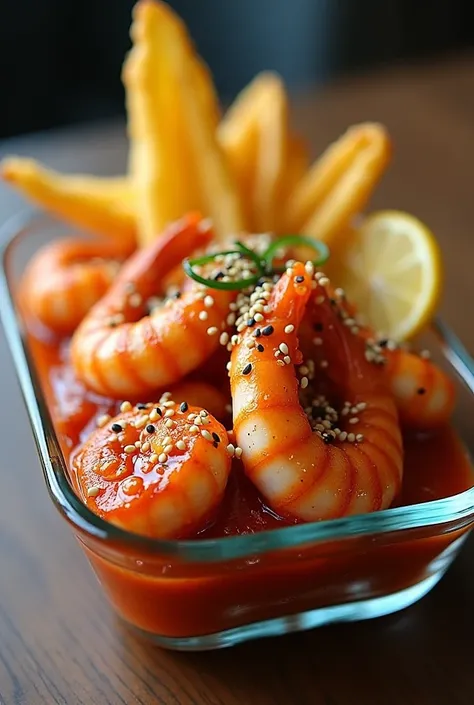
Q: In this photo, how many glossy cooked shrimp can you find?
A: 5